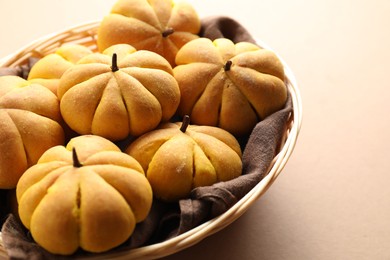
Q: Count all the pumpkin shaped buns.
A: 7